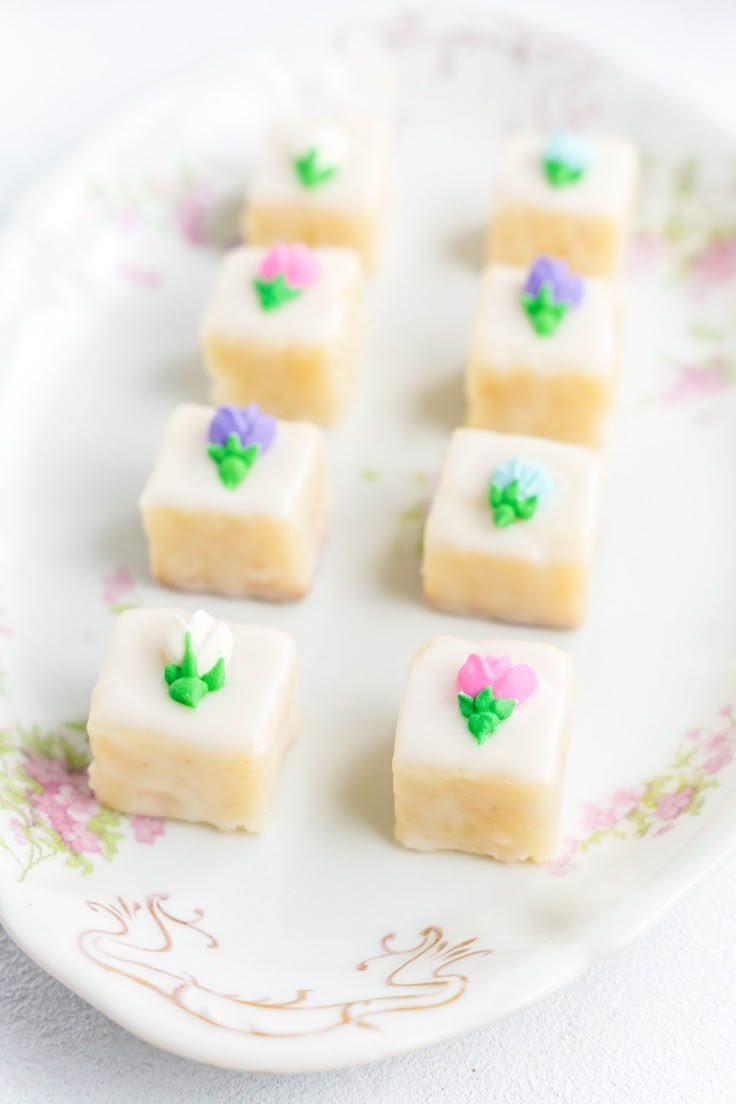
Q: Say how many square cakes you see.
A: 8